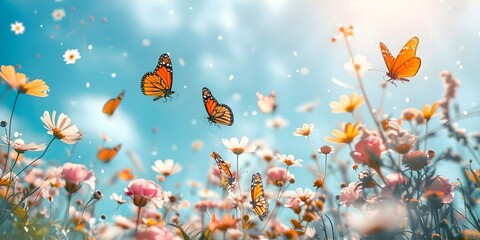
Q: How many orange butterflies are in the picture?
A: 7